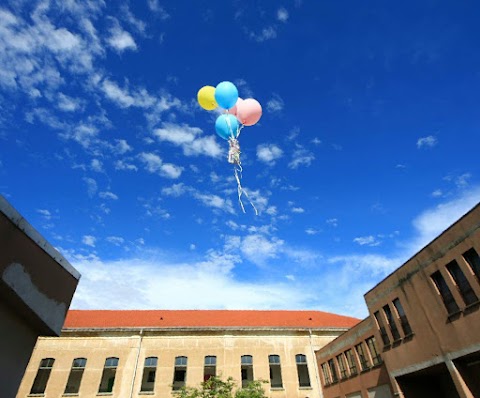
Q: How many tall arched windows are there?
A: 9